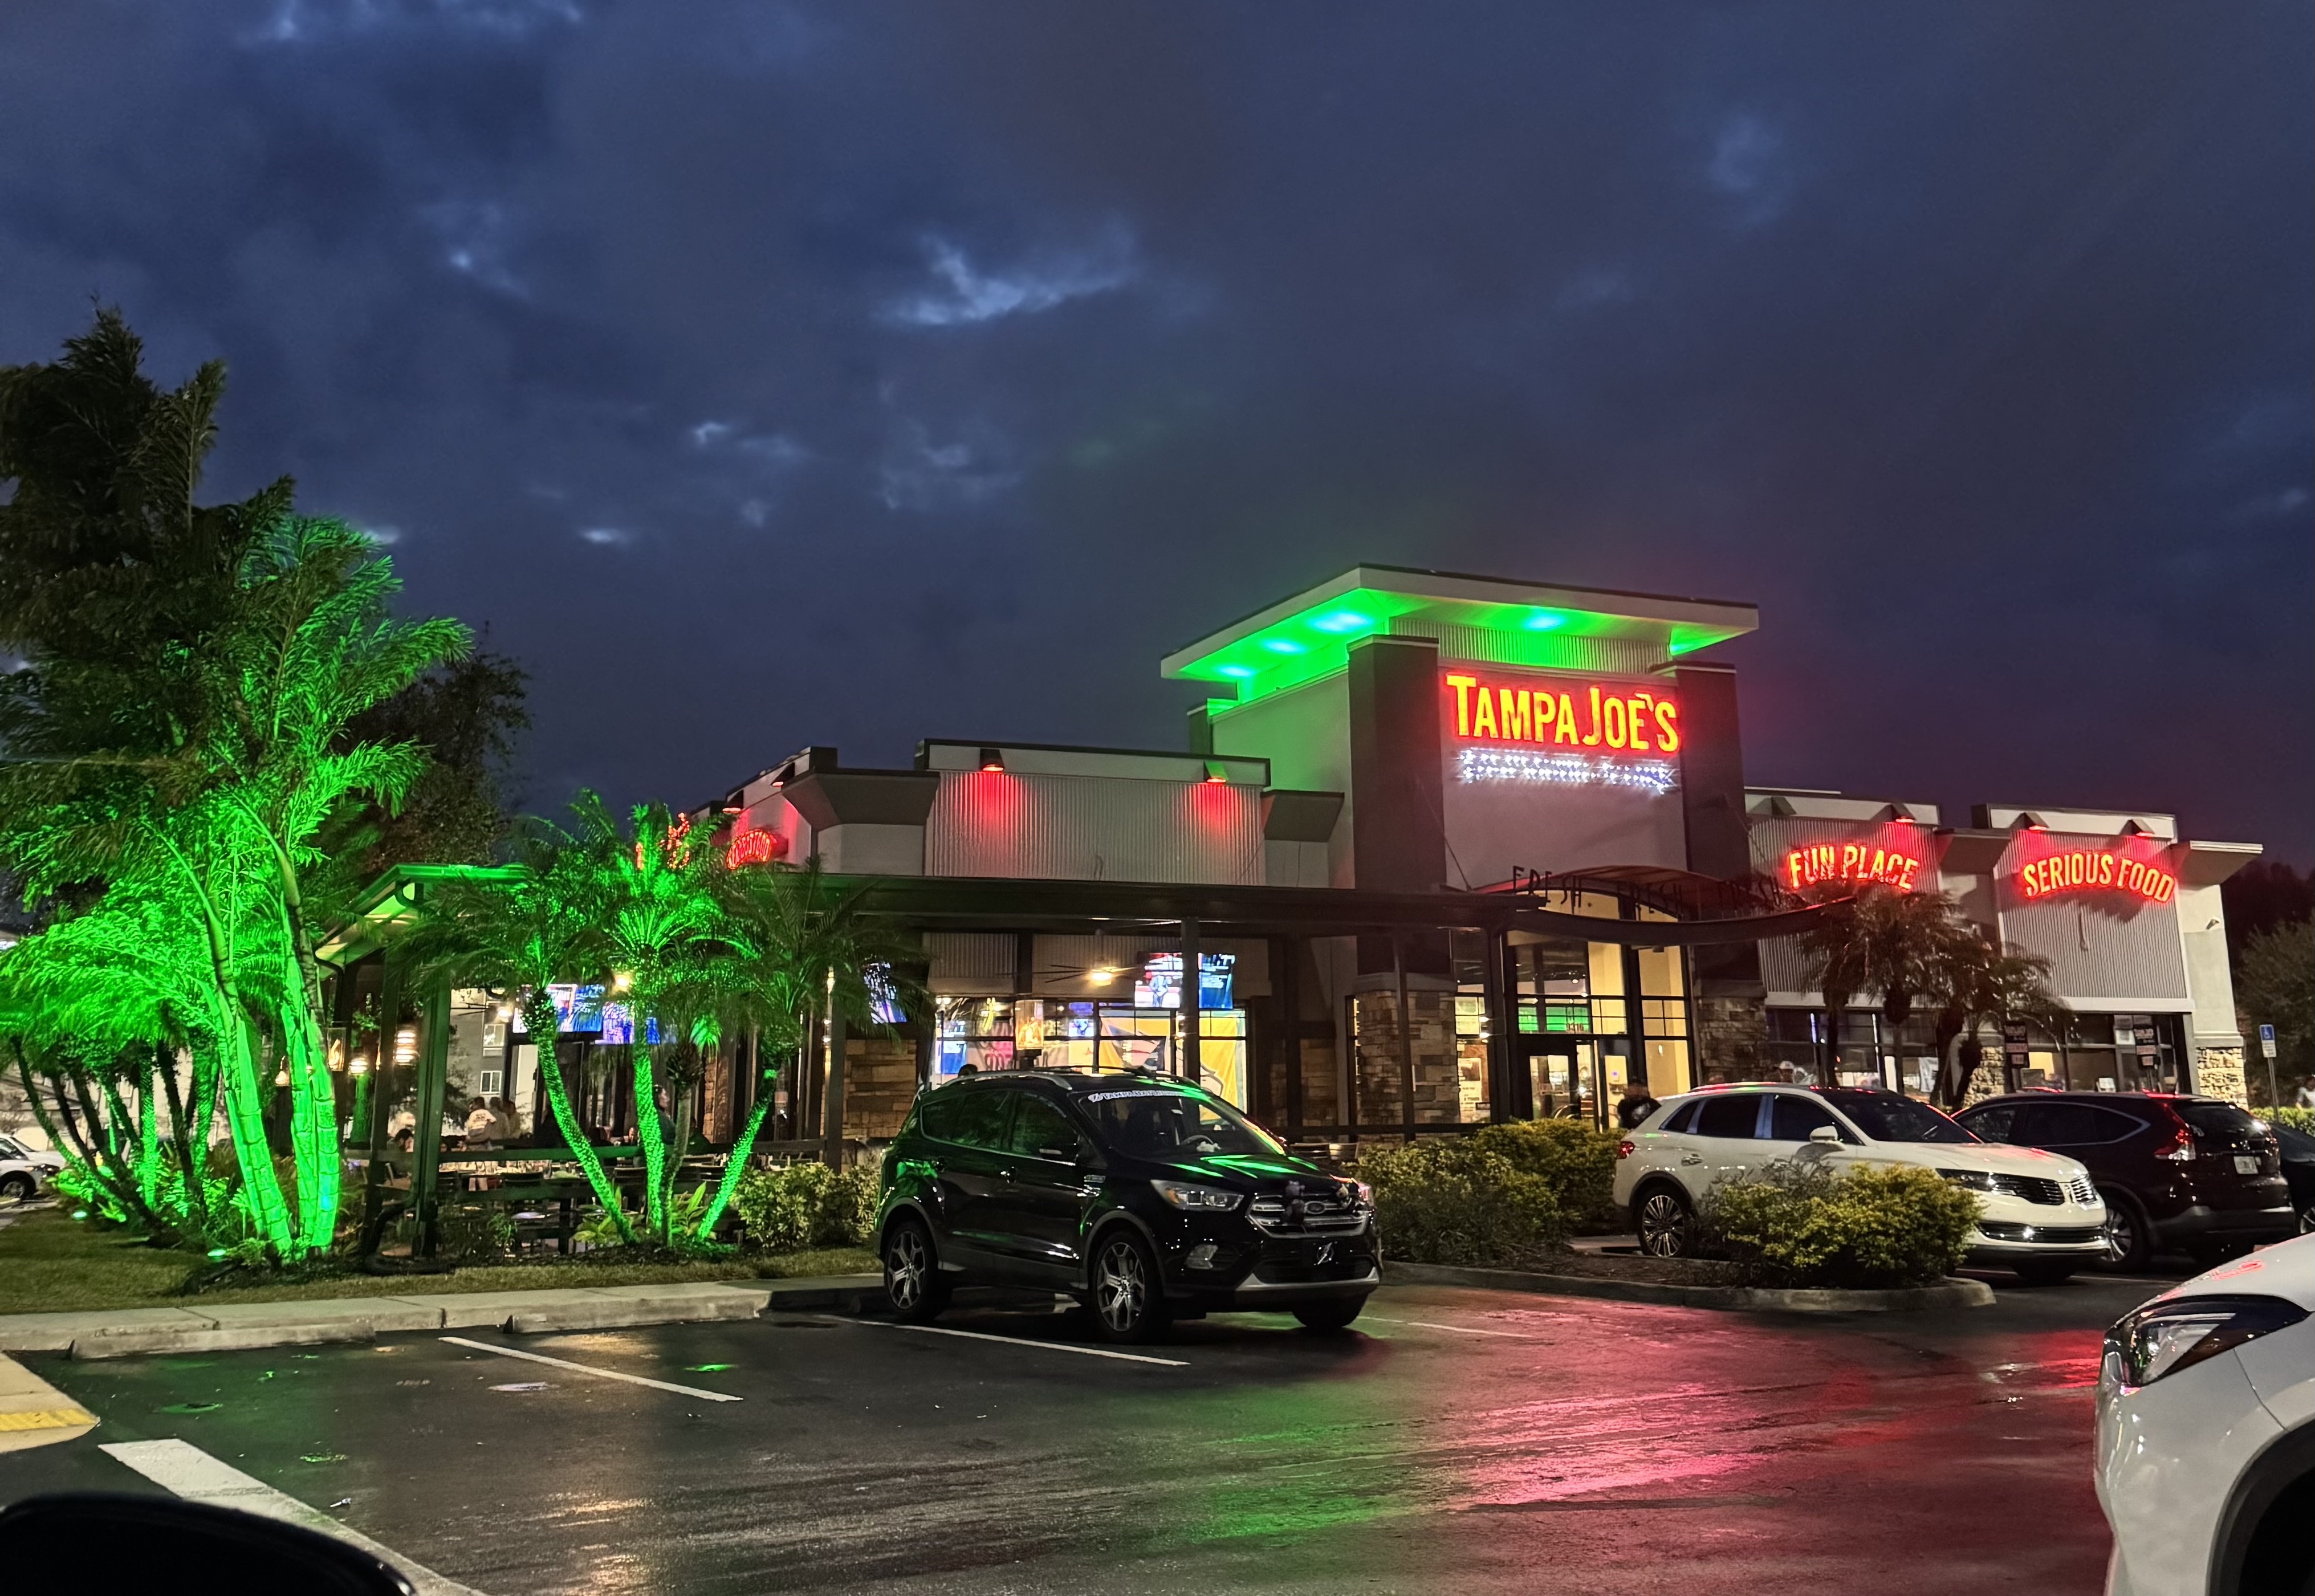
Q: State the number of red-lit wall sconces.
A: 7